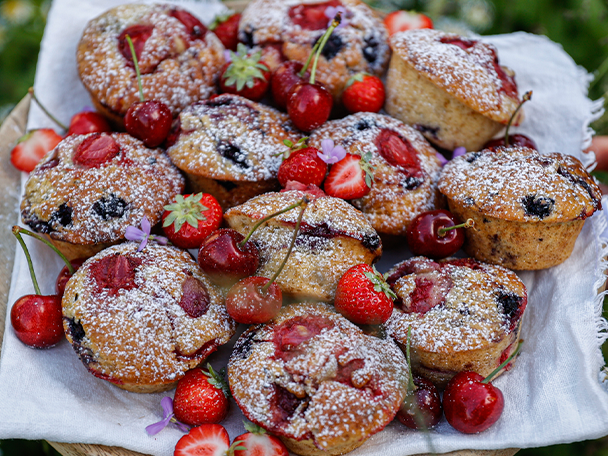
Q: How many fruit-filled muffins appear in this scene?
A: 11